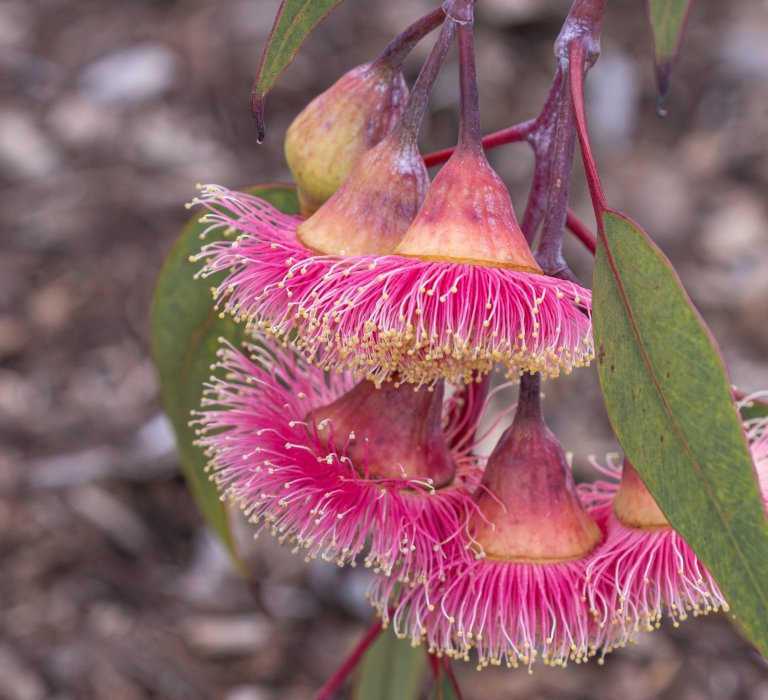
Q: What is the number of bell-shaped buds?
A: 6